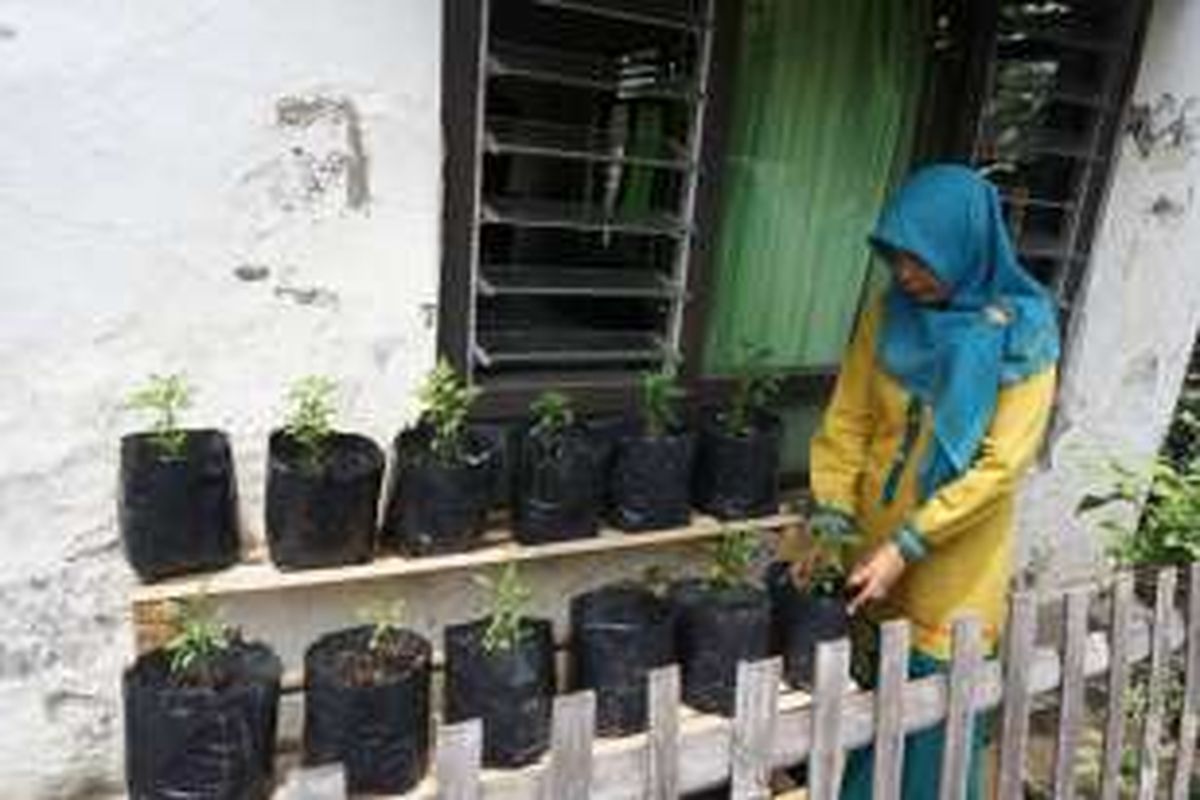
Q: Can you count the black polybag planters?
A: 12